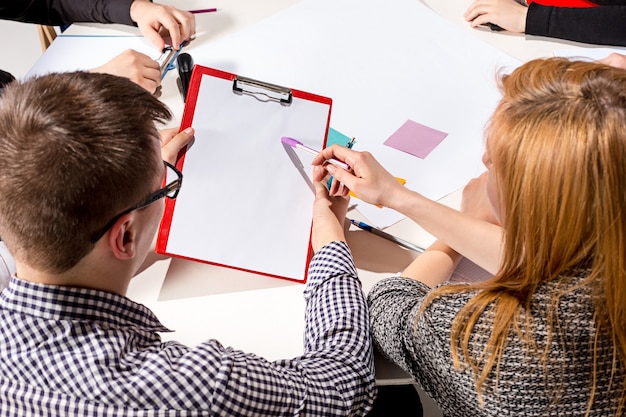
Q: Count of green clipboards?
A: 0